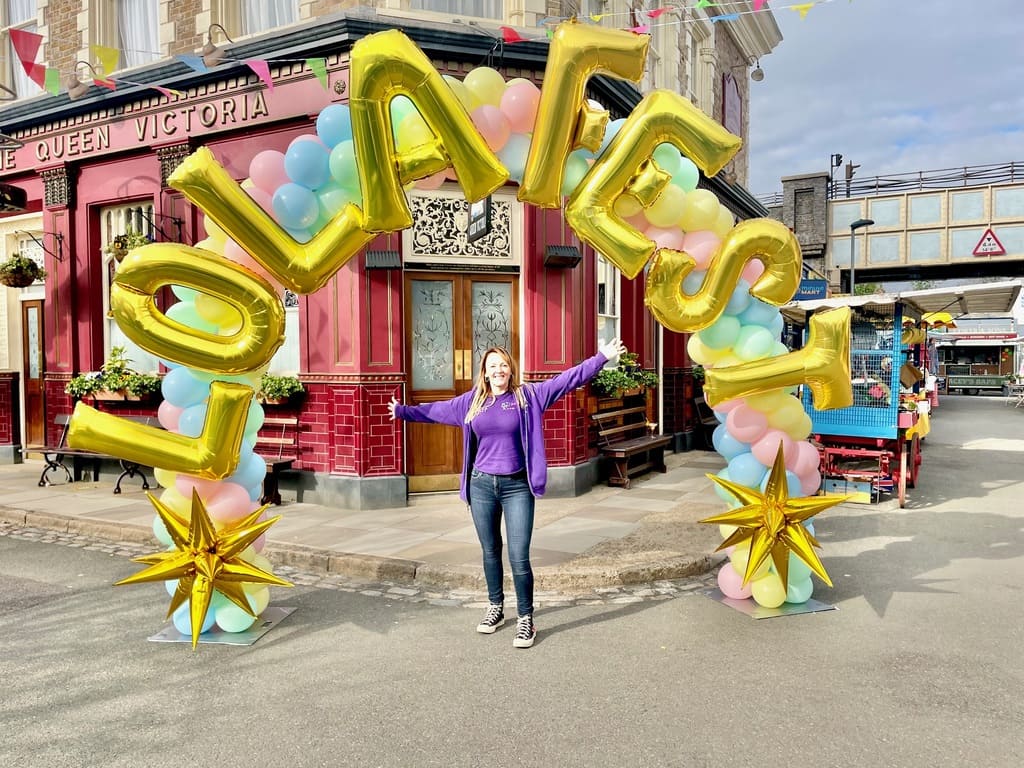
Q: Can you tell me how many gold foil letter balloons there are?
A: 8